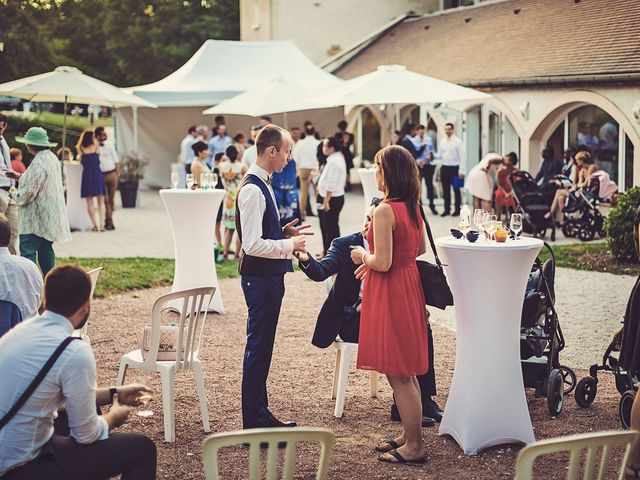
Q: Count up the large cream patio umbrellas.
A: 3